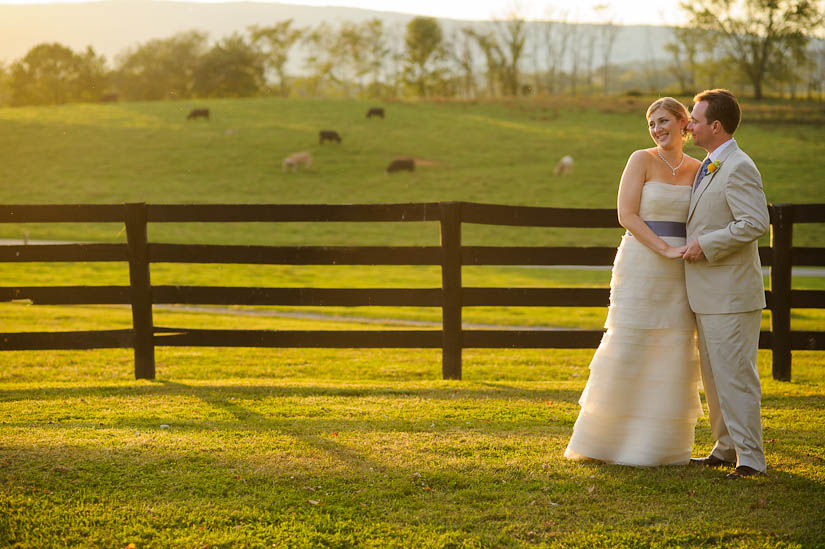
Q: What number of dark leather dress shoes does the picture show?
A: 2